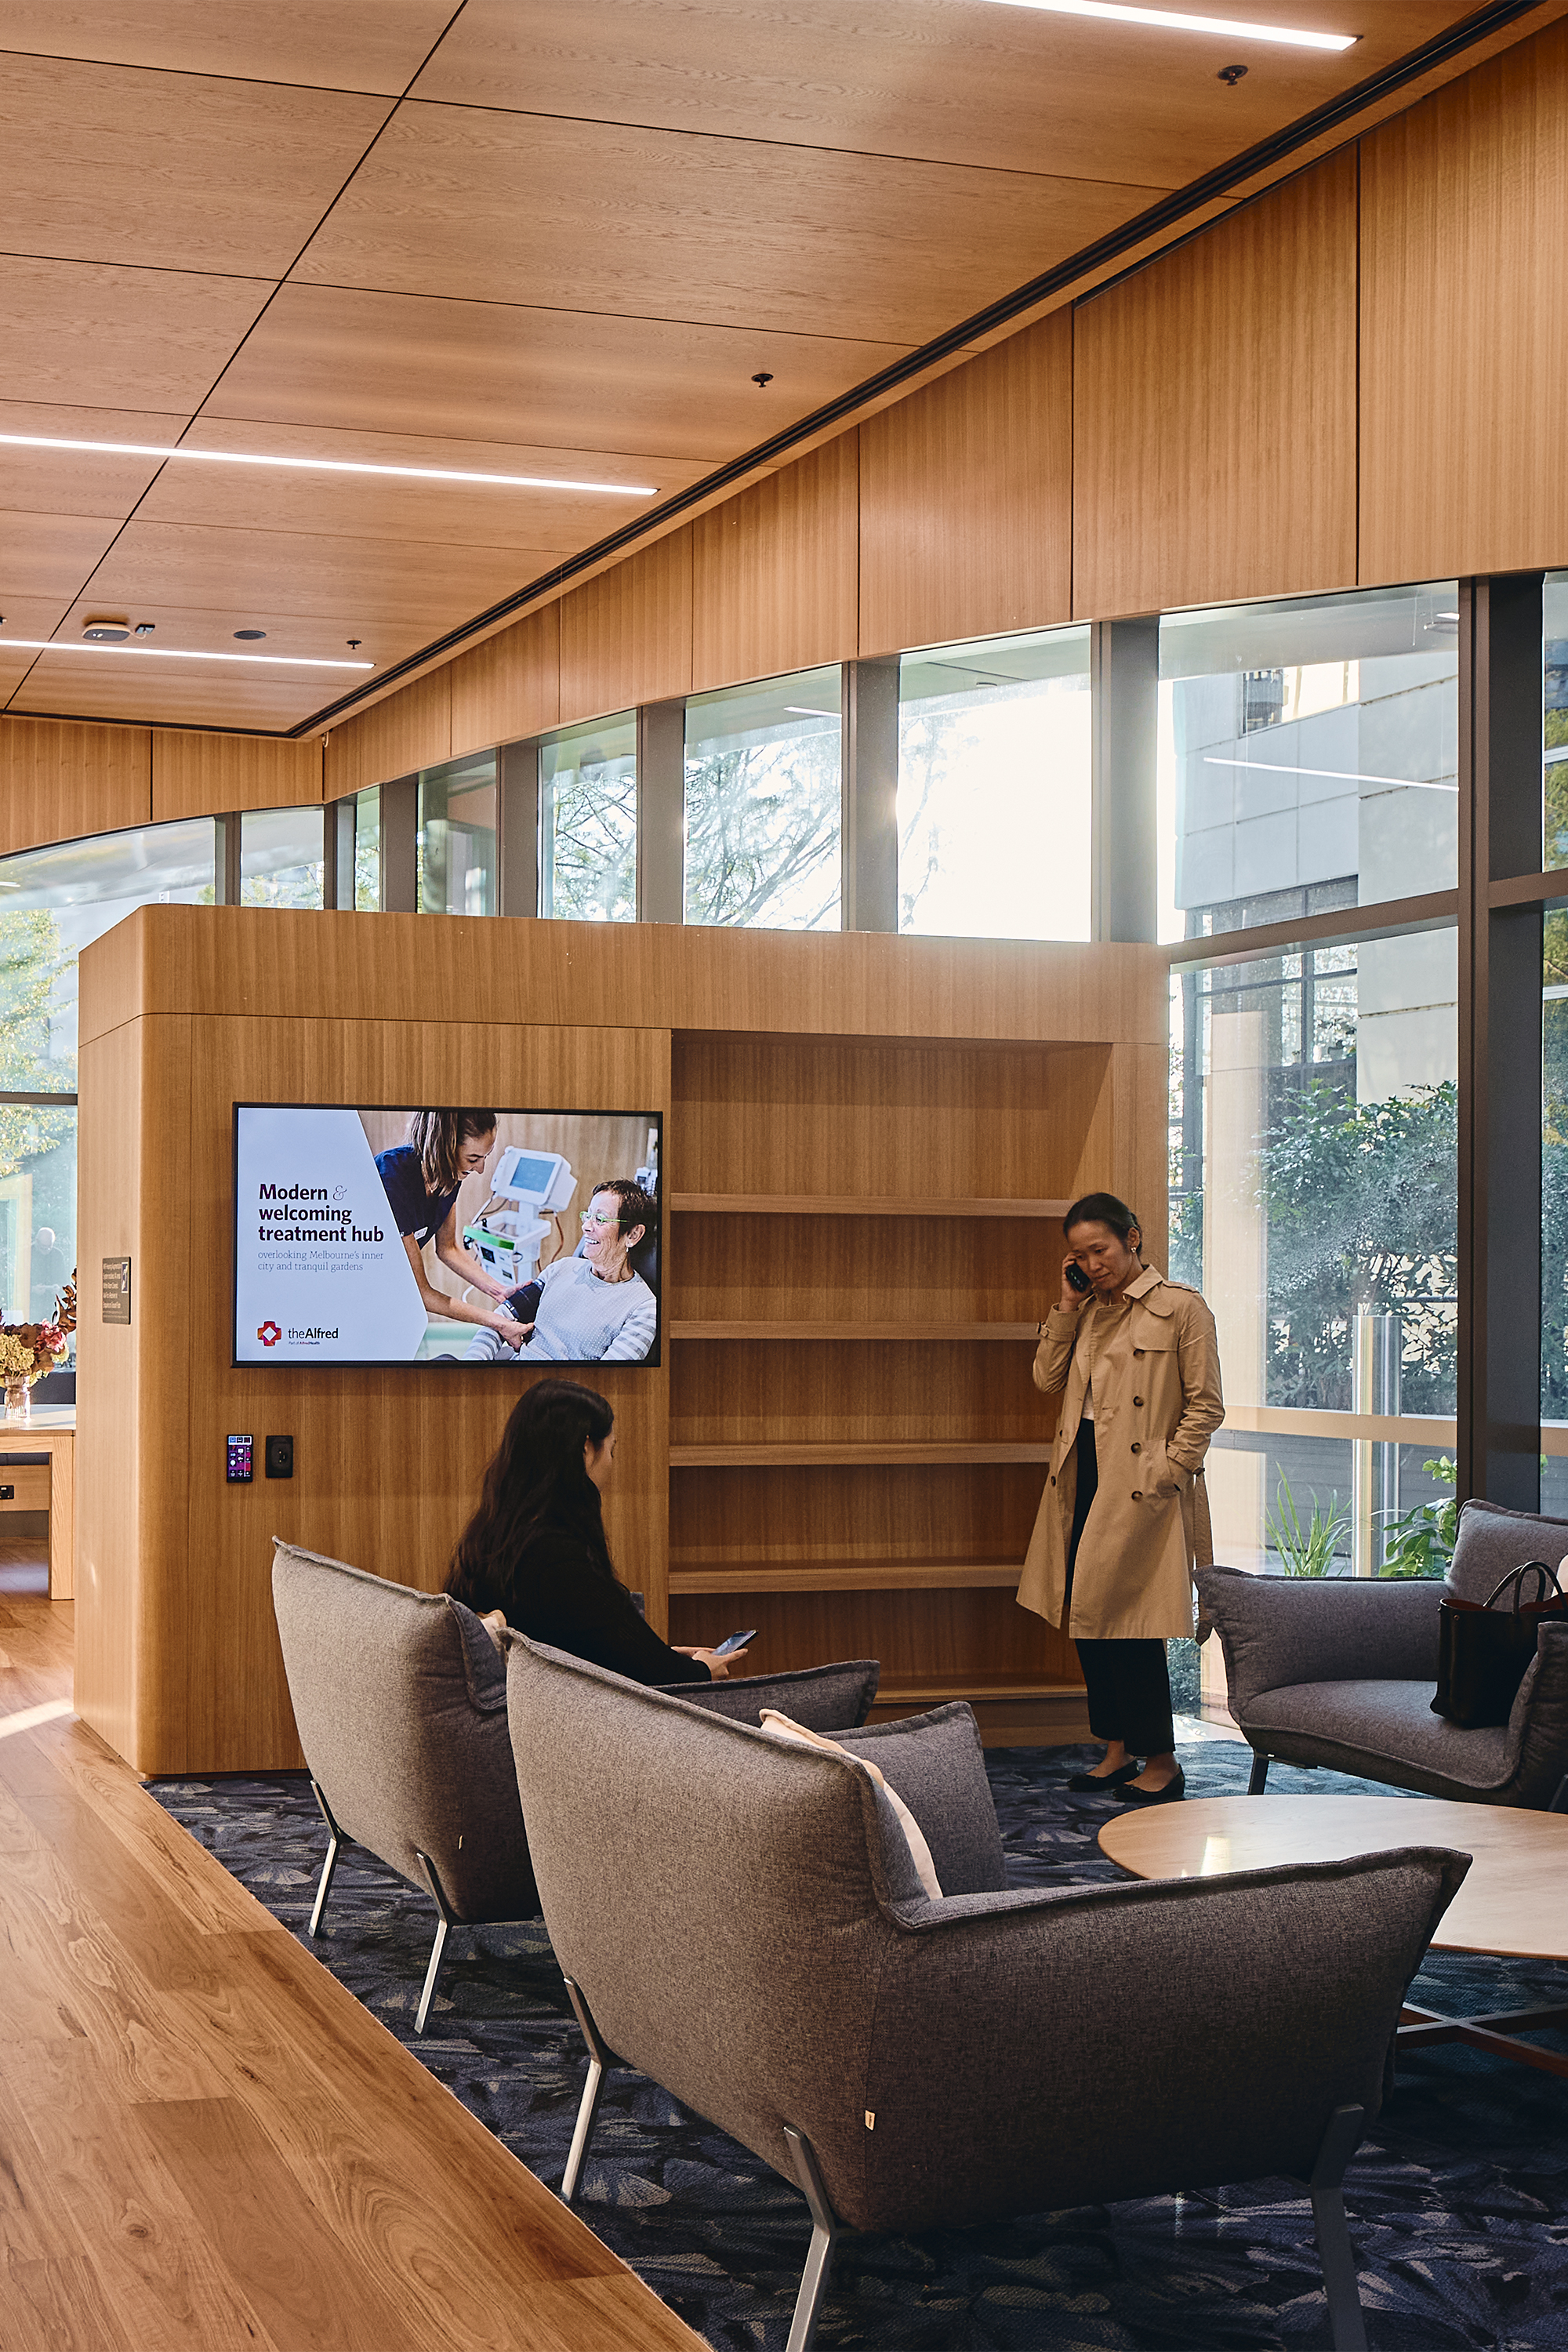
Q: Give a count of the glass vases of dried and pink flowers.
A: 1